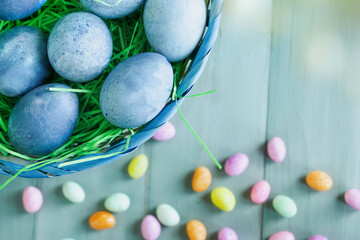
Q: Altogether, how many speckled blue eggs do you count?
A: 7